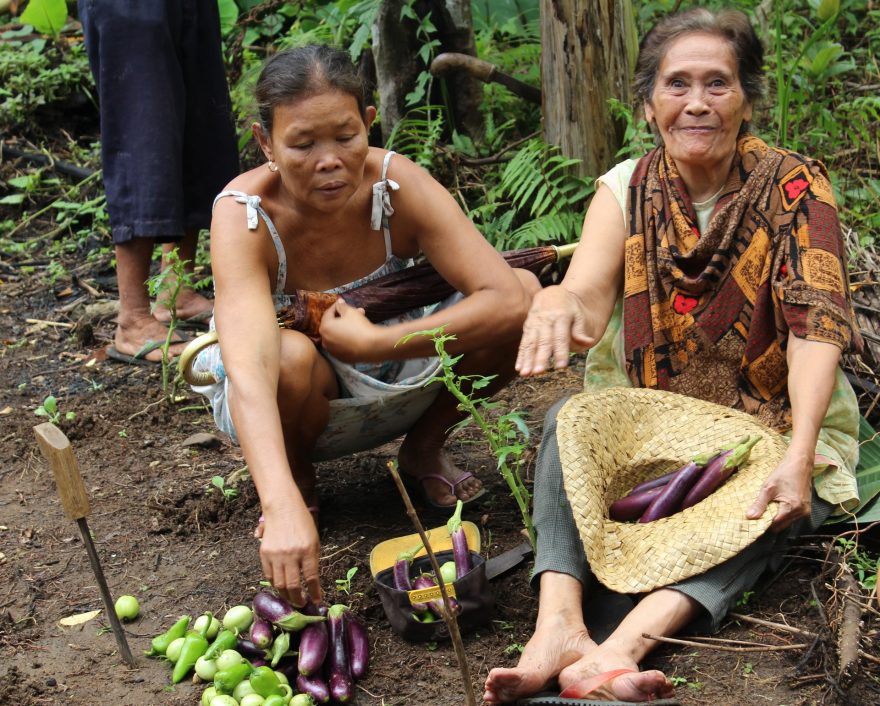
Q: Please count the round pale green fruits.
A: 13